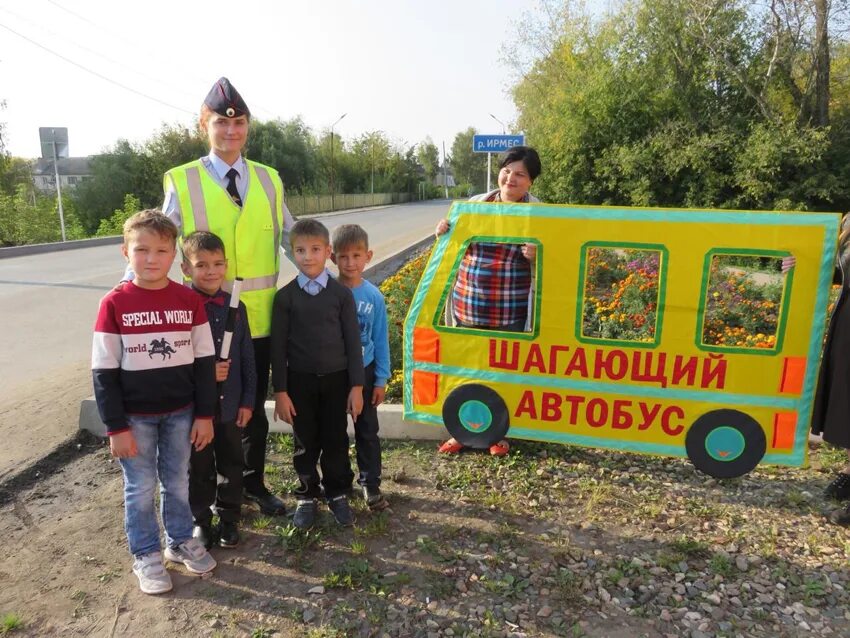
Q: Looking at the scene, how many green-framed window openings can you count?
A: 3